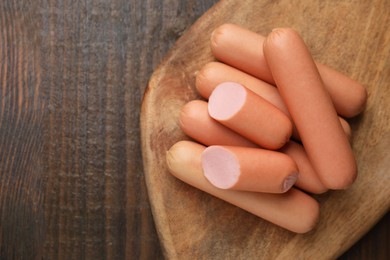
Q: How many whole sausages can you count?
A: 5